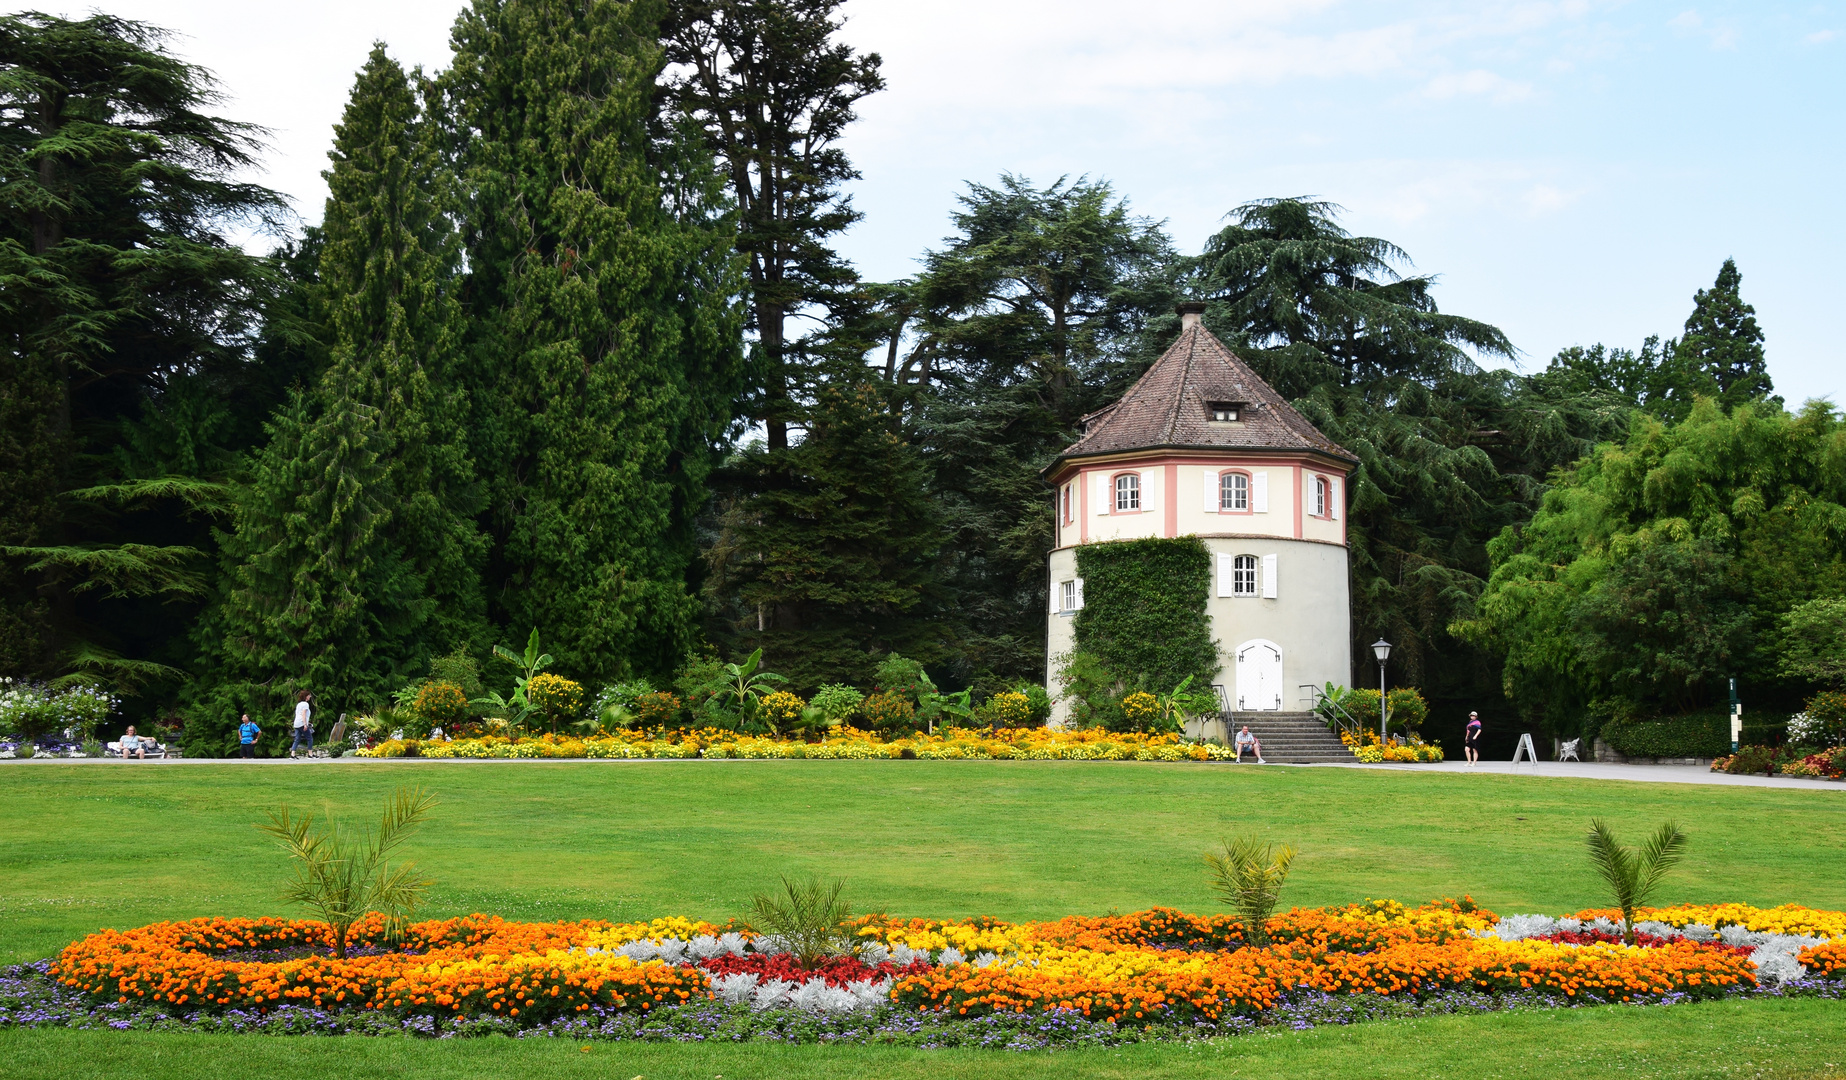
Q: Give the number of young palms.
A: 4